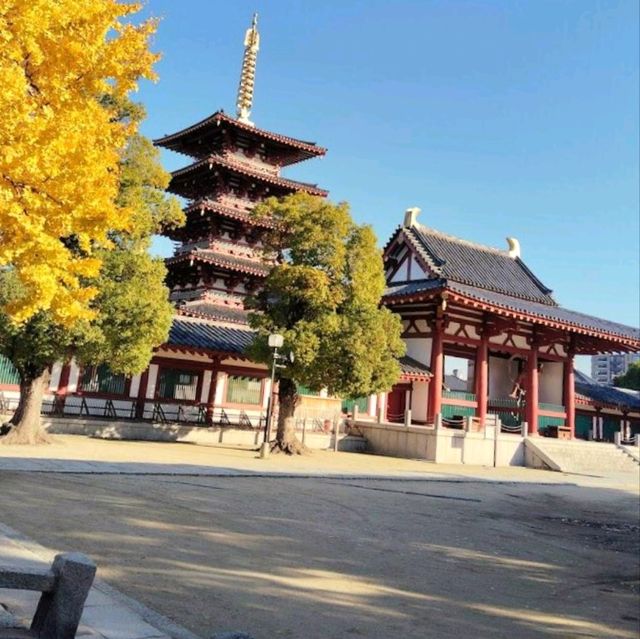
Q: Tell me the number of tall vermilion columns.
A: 4